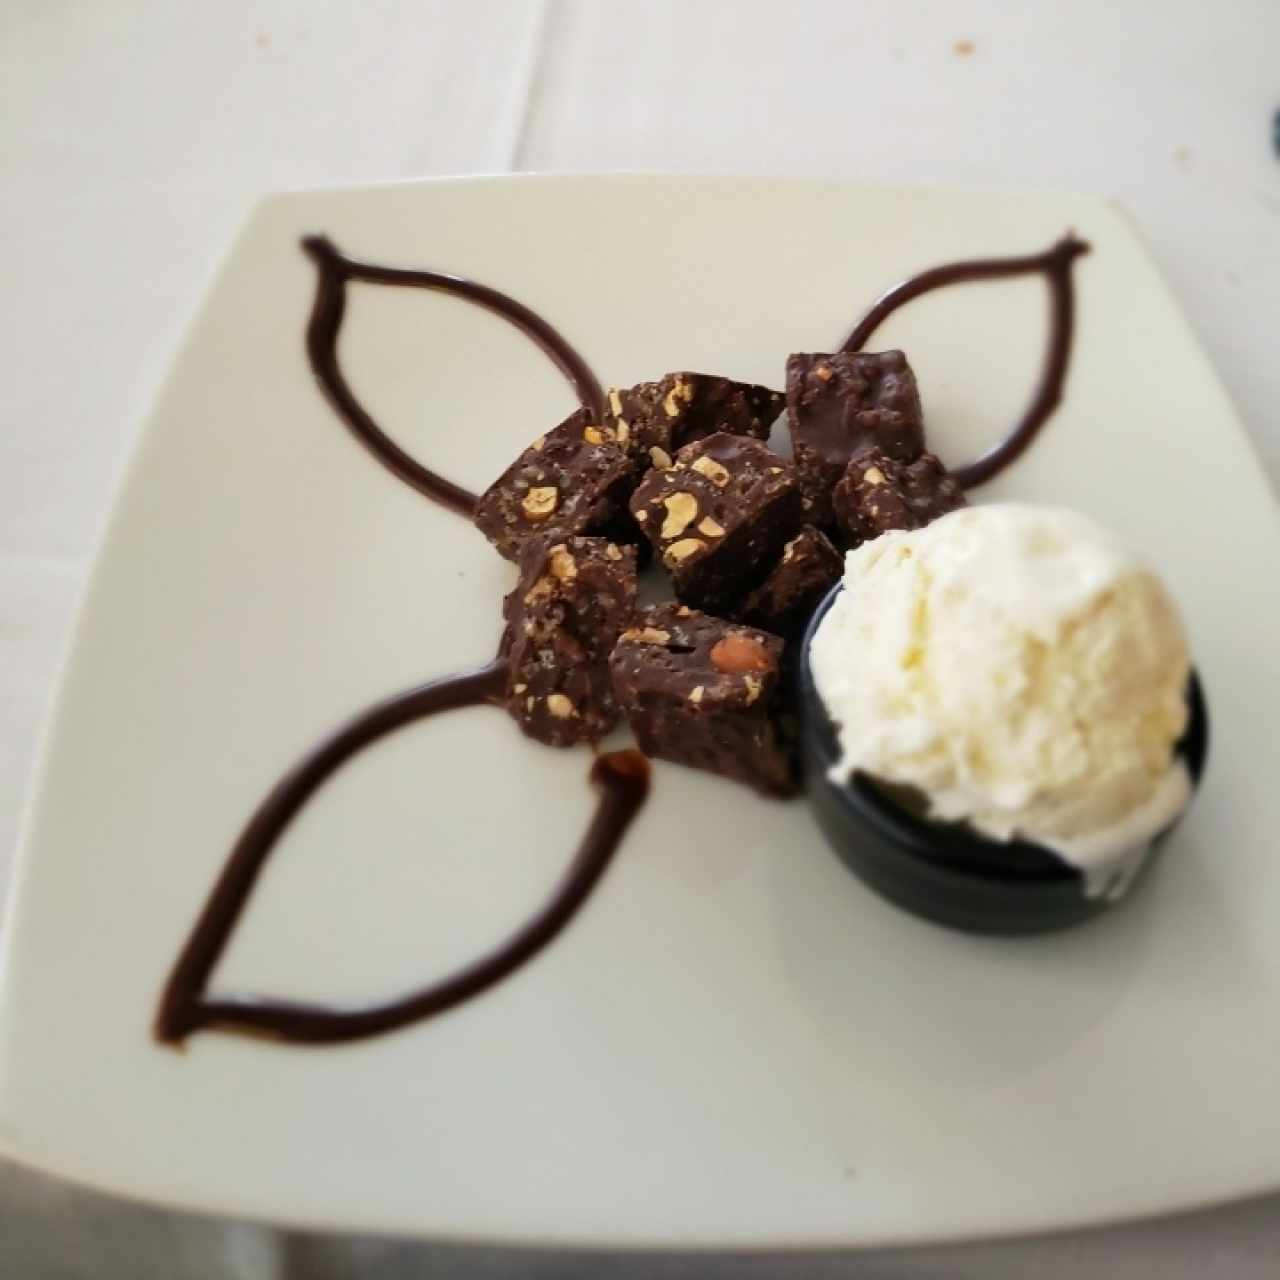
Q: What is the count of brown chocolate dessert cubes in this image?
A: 8